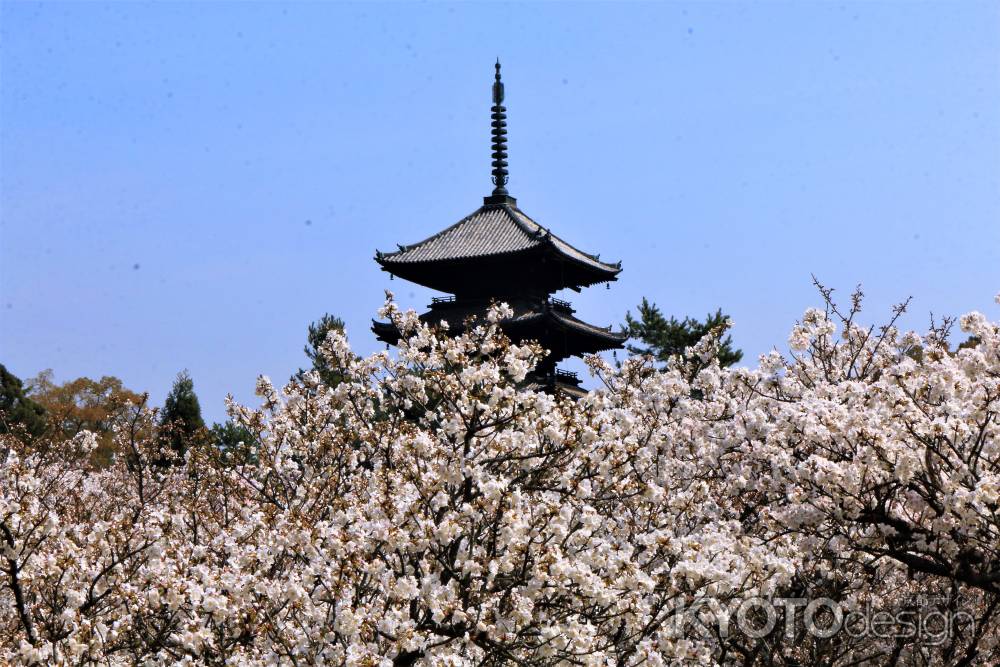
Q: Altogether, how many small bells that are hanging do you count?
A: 4